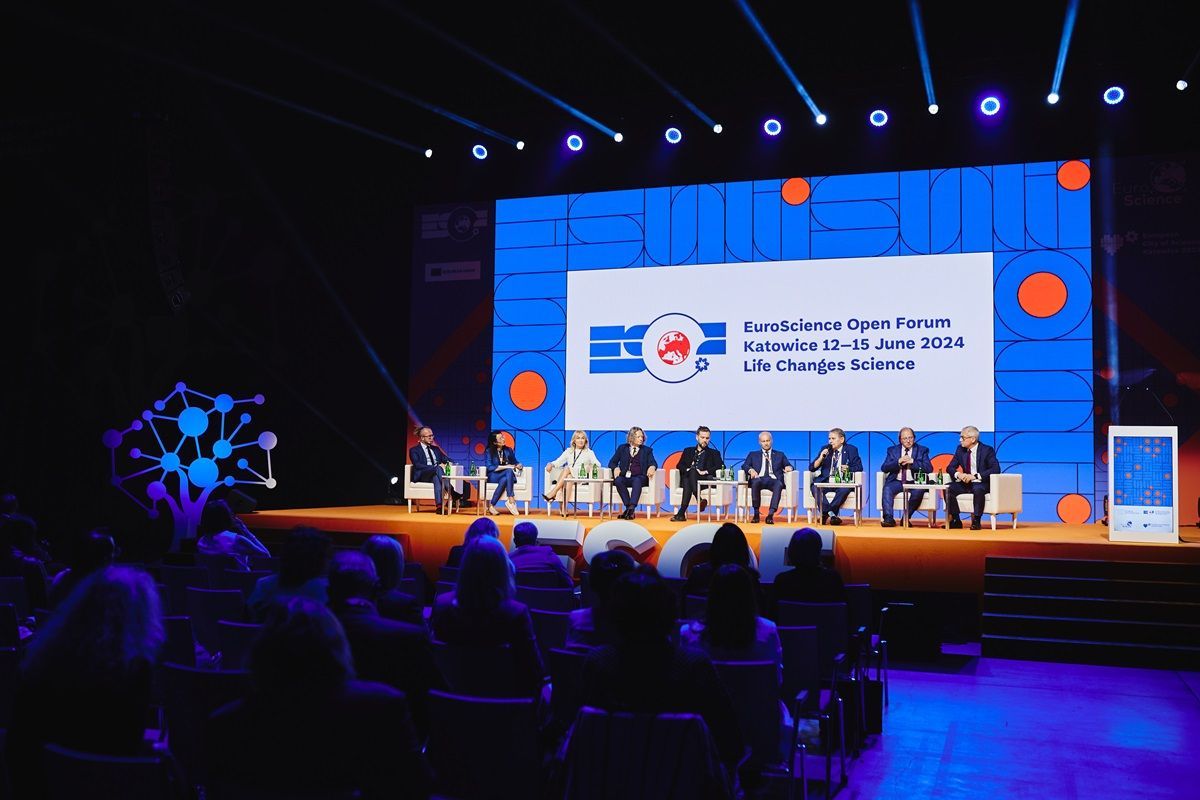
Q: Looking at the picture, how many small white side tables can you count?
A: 5